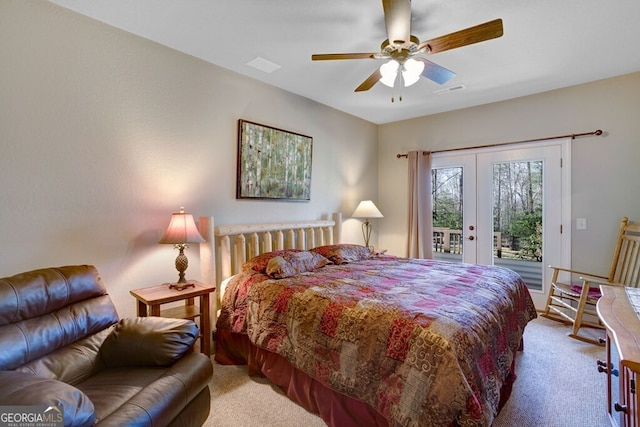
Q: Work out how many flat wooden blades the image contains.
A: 5